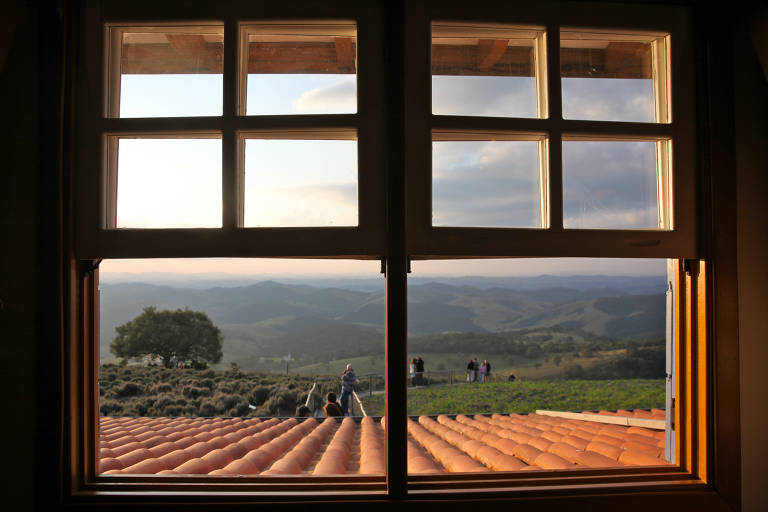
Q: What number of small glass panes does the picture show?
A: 8